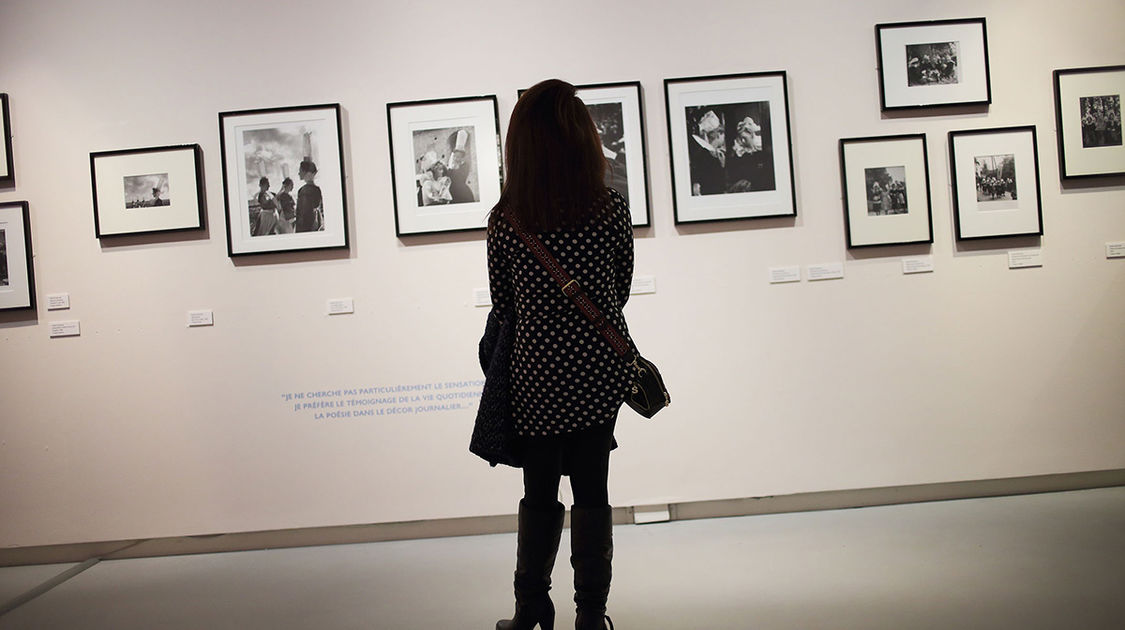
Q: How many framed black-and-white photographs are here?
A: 11